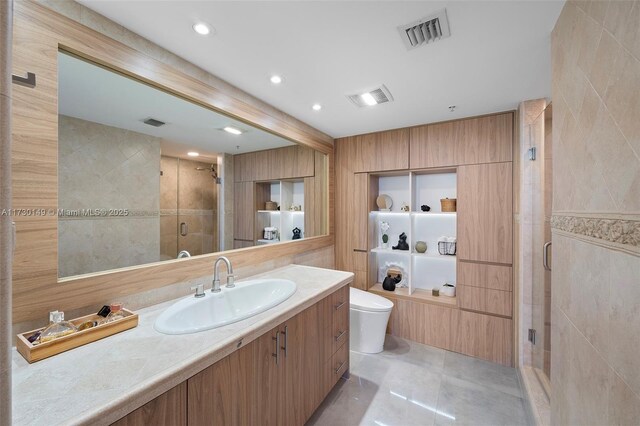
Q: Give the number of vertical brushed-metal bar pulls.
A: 2